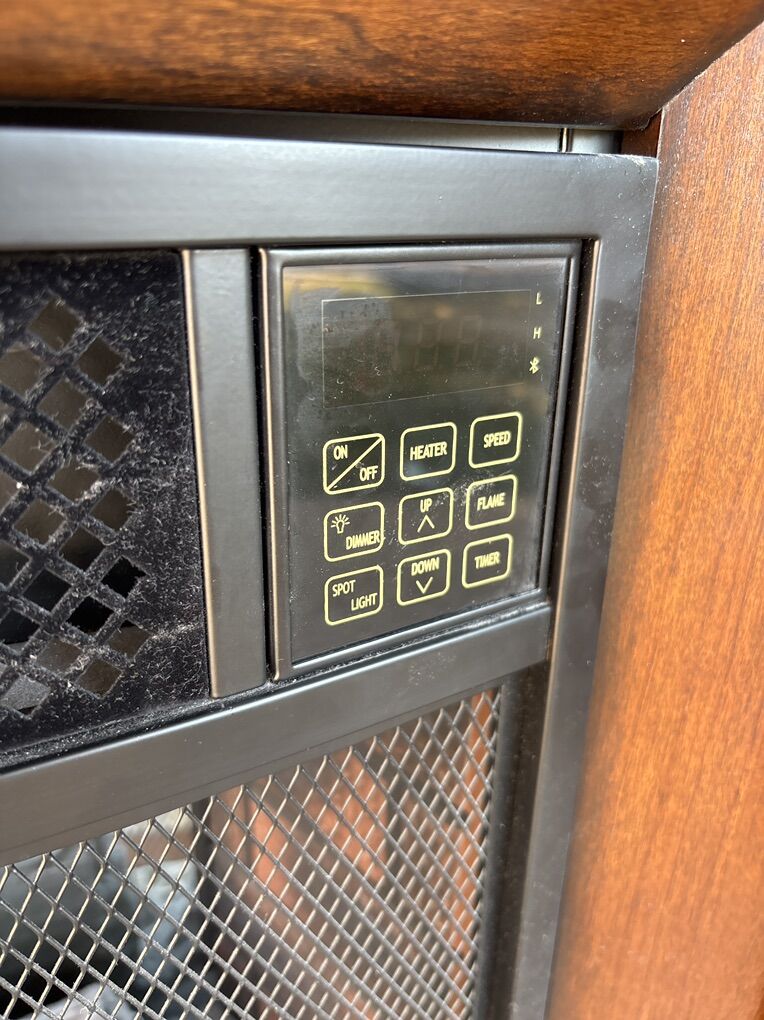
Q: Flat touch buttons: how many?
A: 9